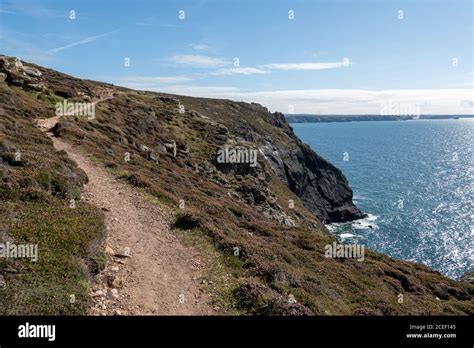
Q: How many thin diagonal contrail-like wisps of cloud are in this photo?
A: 1